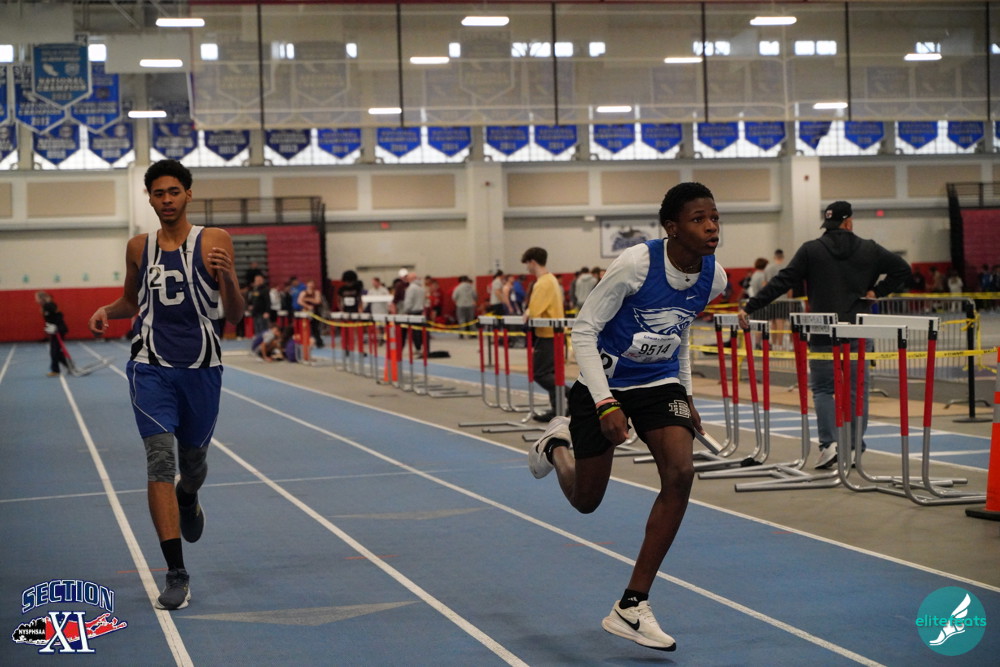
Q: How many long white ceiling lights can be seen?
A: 11